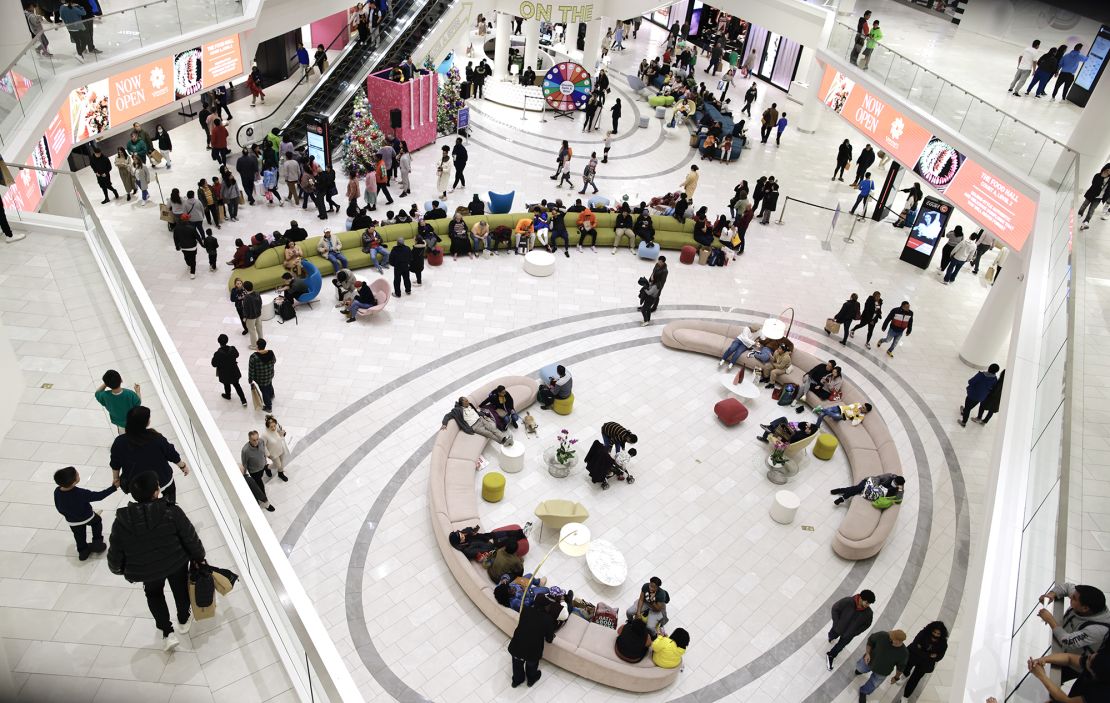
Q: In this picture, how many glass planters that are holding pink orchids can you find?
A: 2